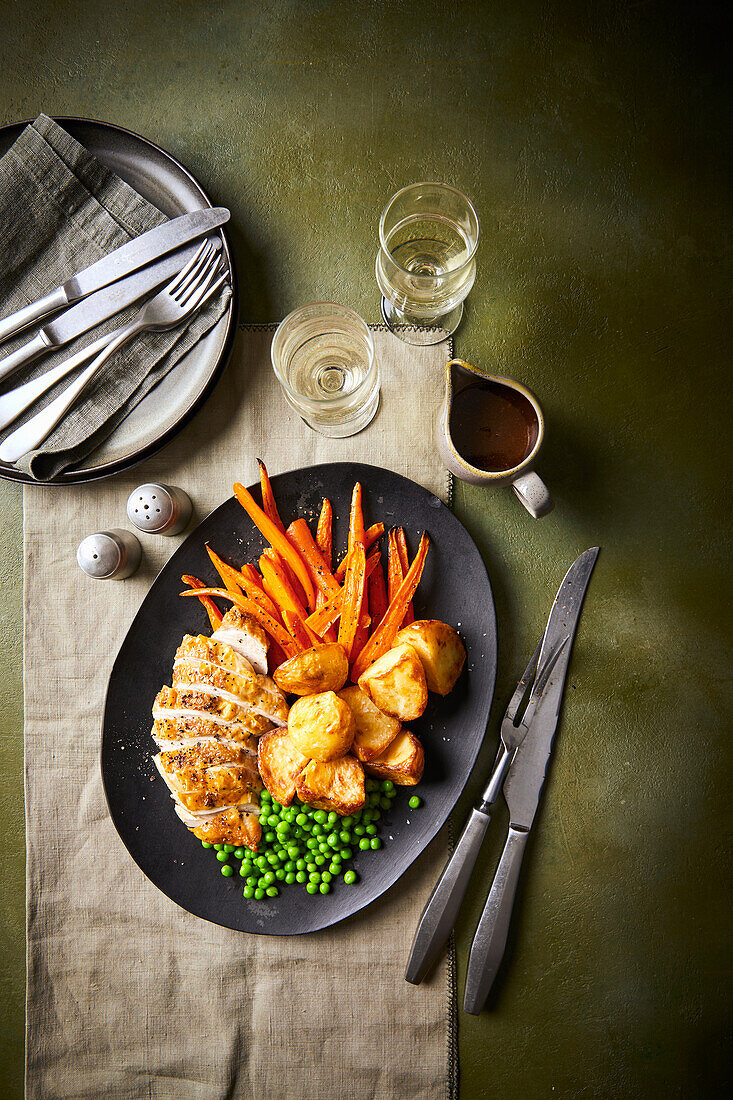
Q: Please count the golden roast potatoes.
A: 8